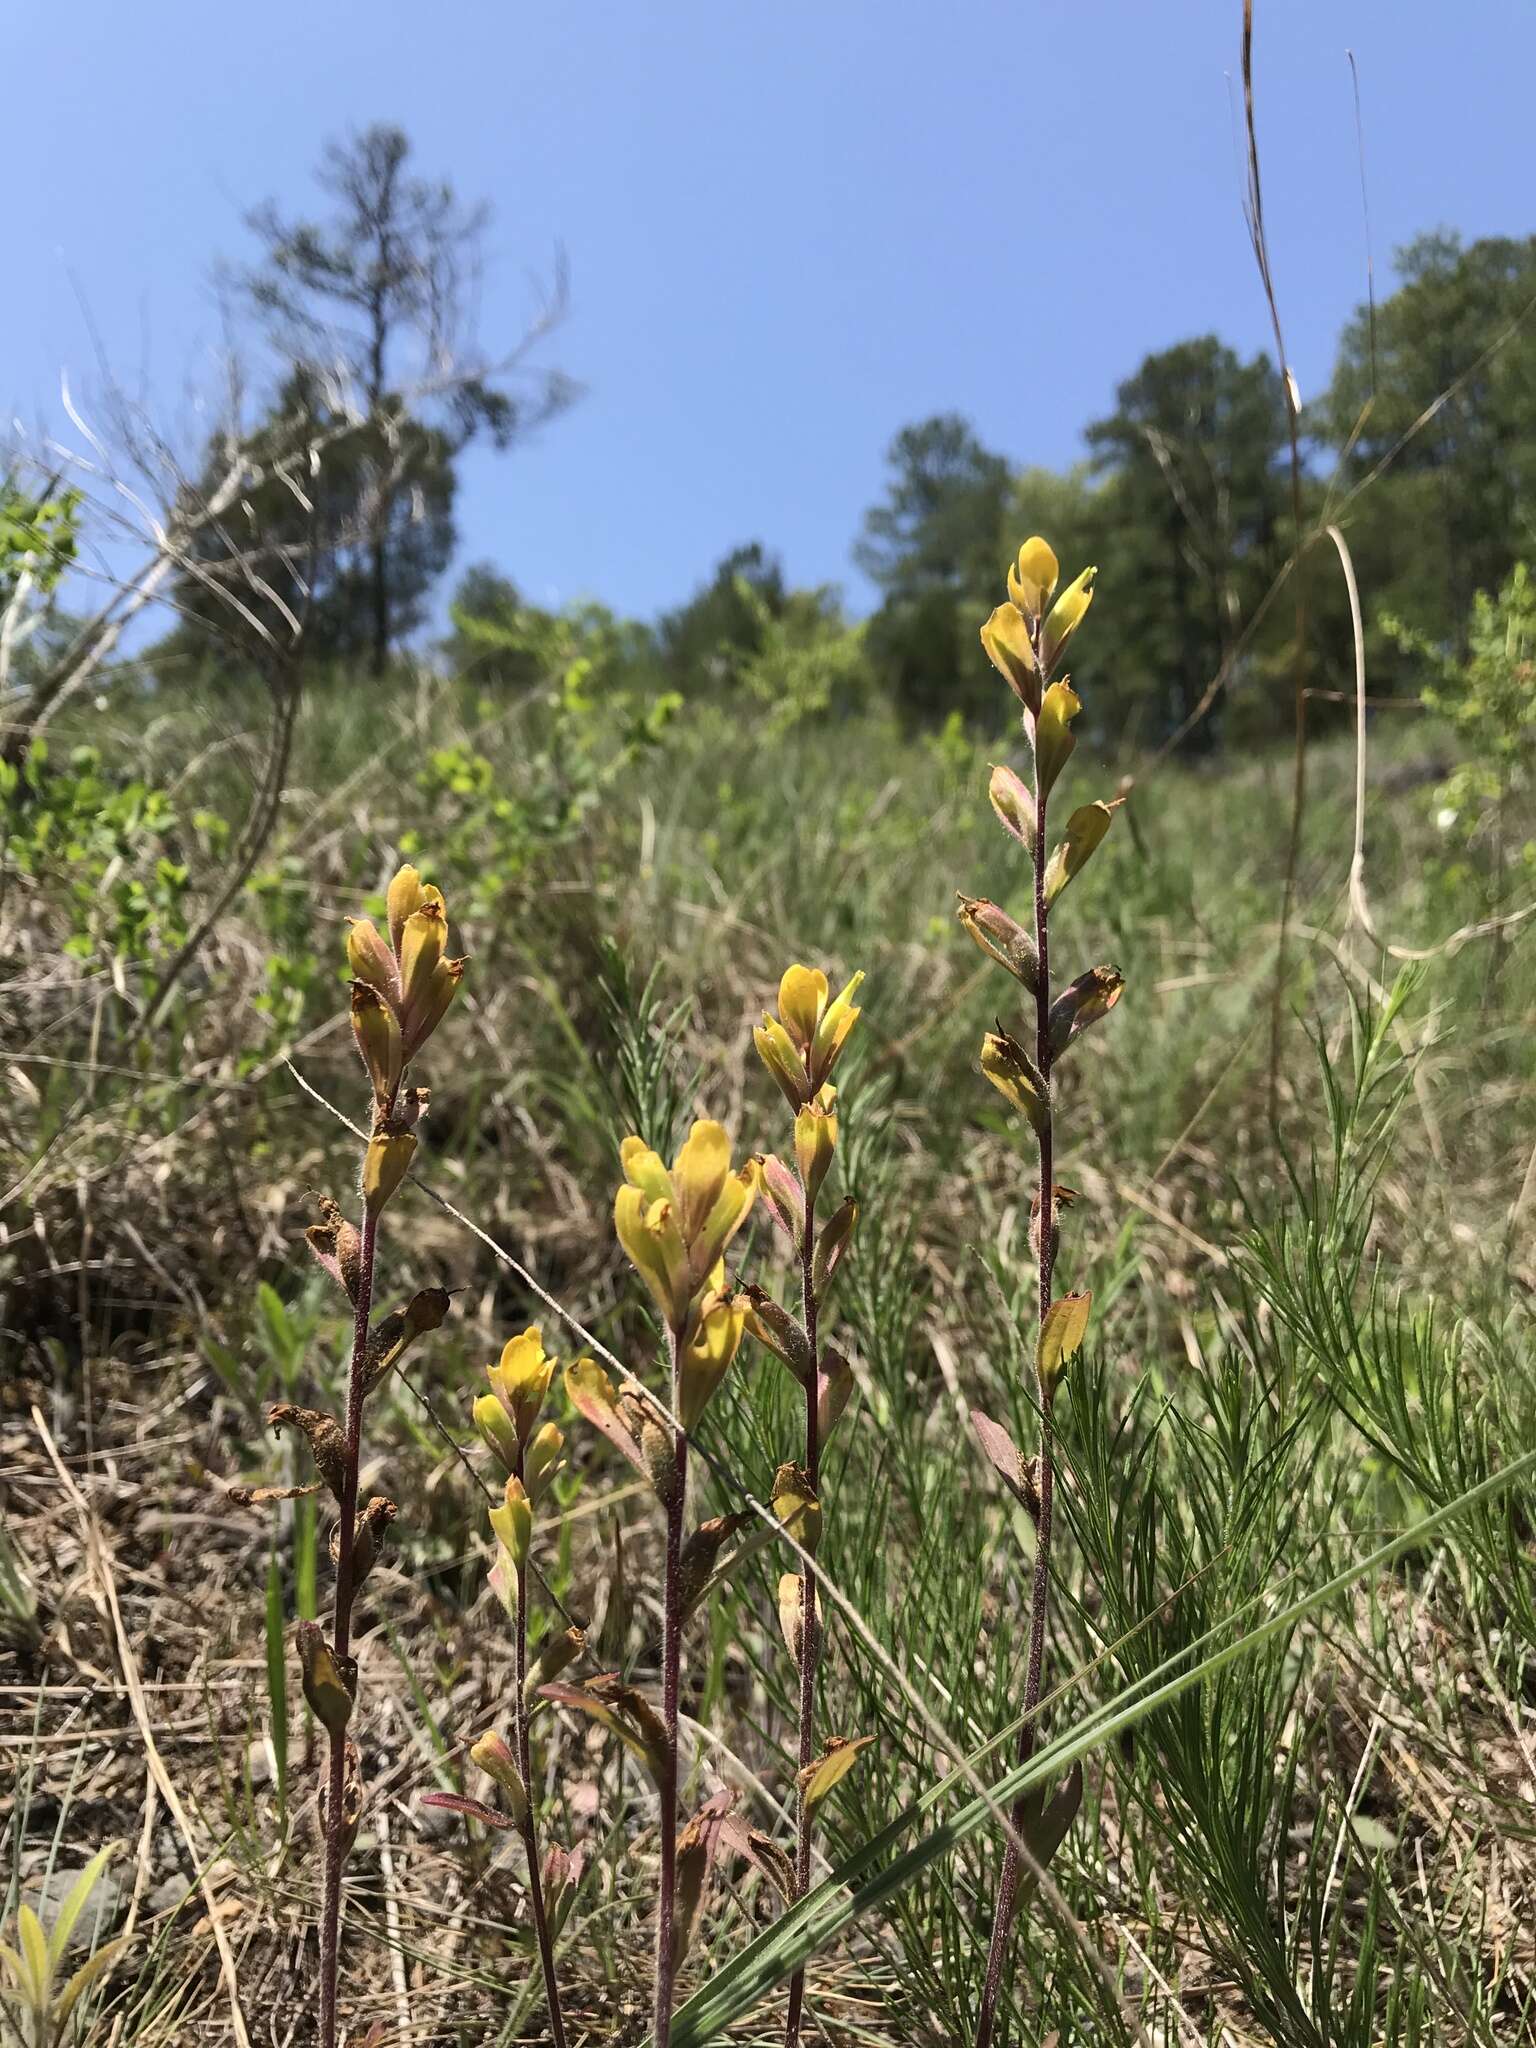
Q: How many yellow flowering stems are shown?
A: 5